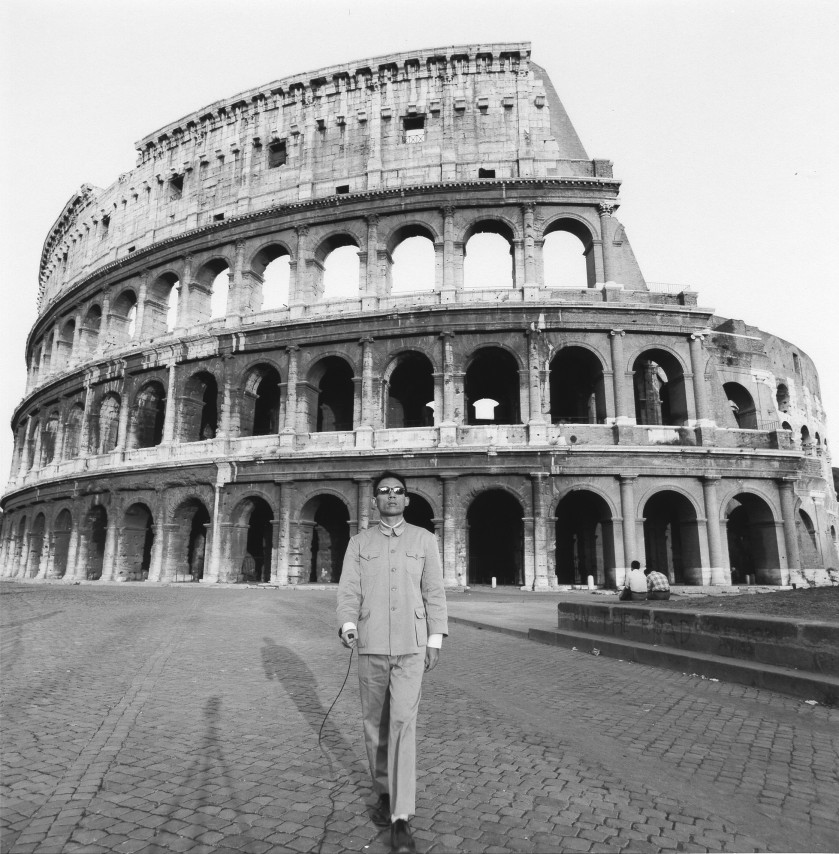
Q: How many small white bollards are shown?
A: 2